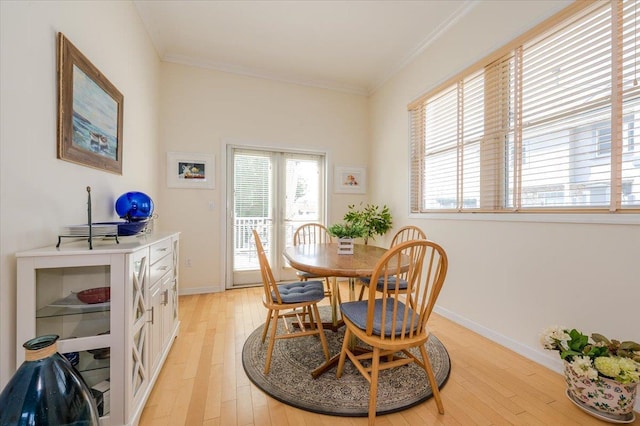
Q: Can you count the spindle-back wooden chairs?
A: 4